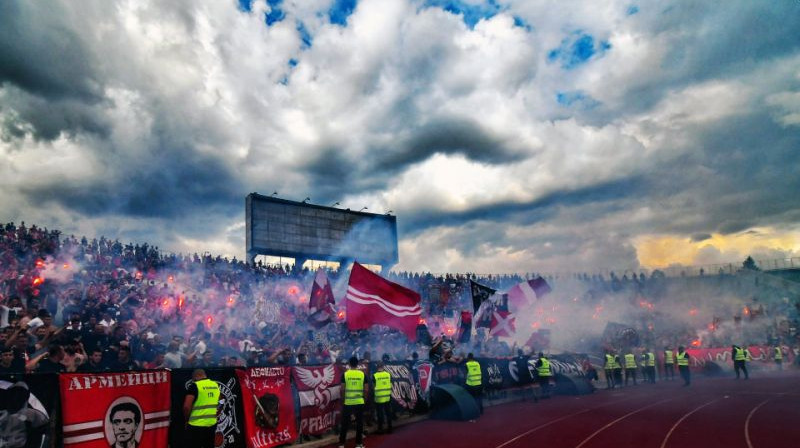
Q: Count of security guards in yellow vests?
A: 15